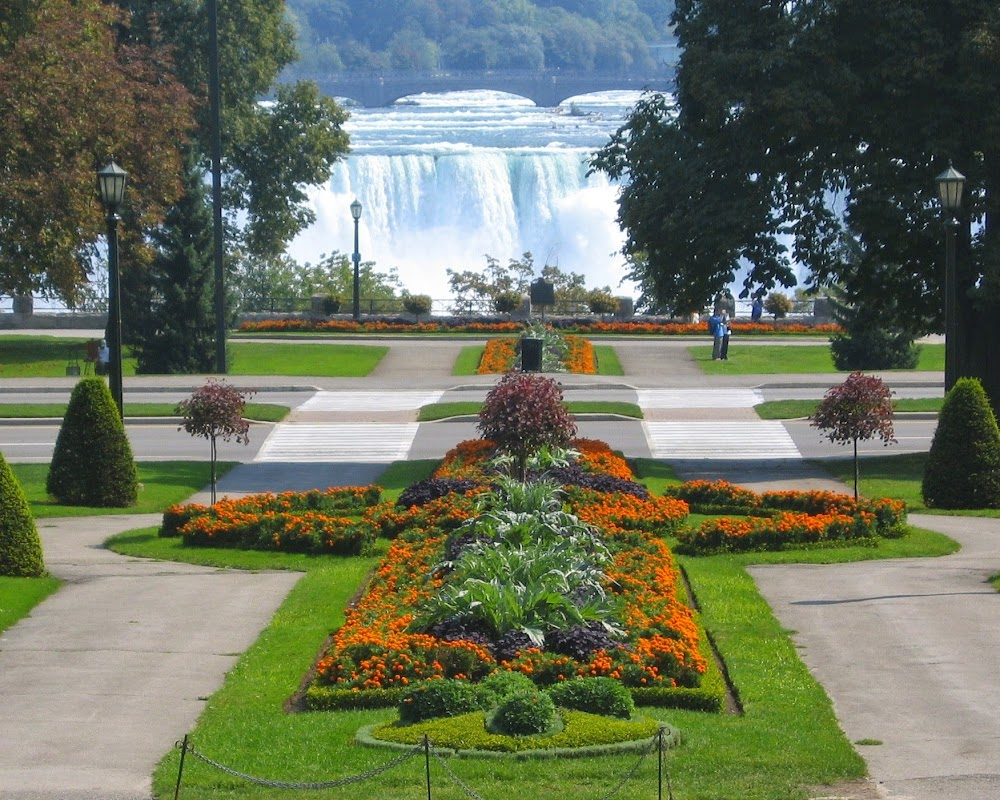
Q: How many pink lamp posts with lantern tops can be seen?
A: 0